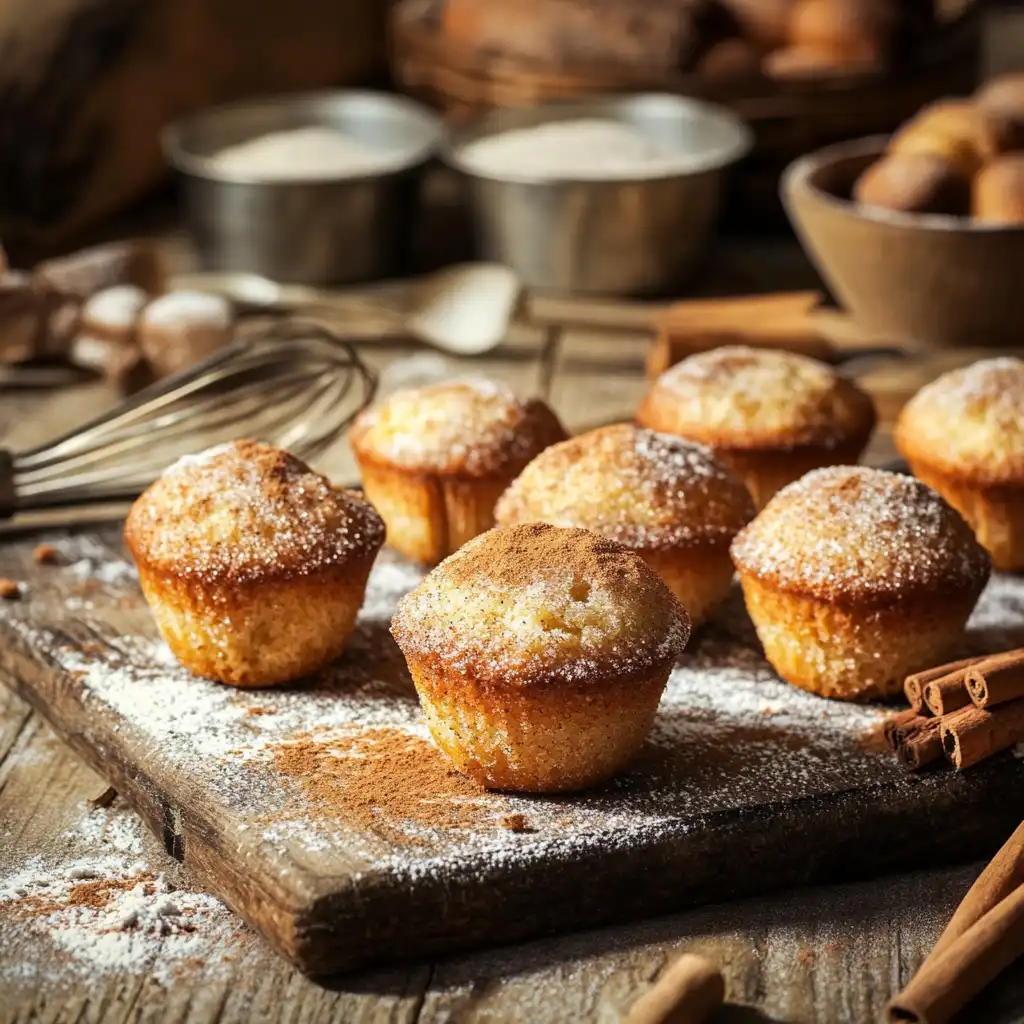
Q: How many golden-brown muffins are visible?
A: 7